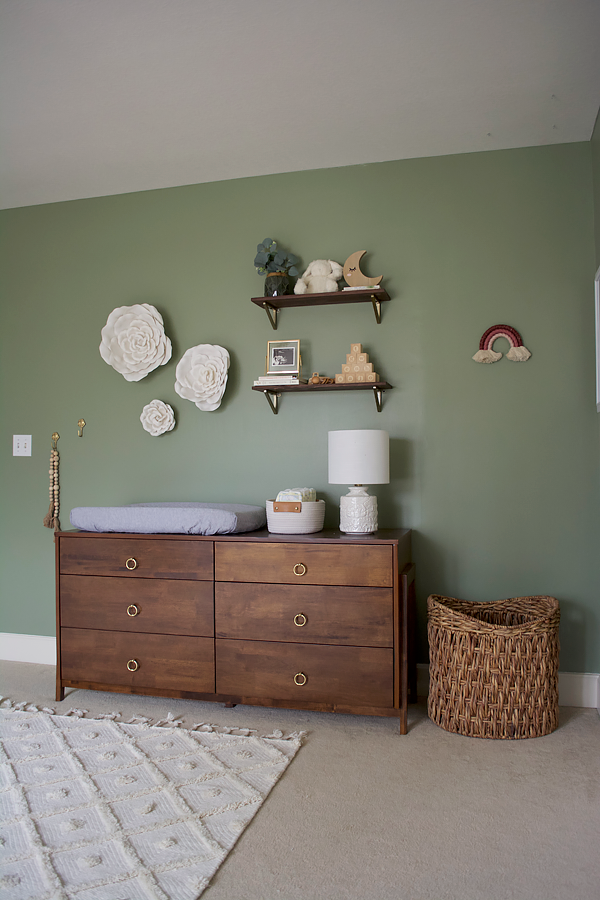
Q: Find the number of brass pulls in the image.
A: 6